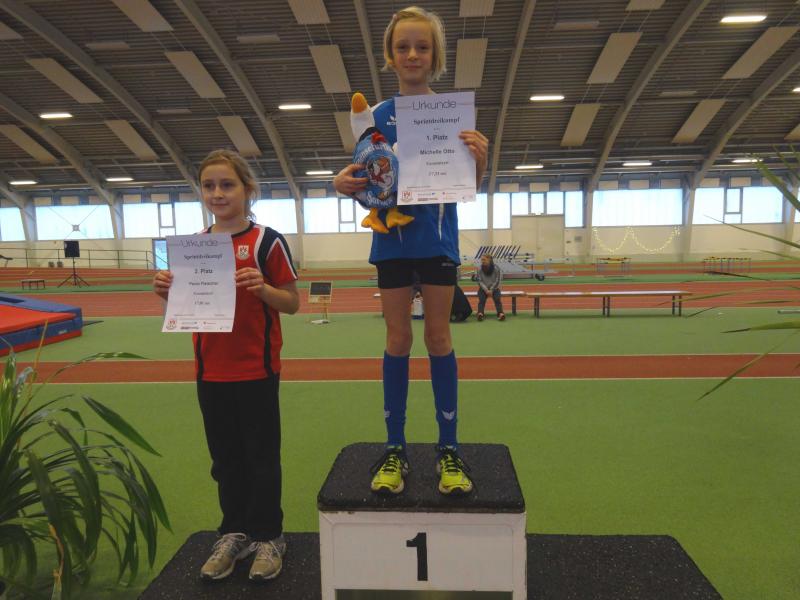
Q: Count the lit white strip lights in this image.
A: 11